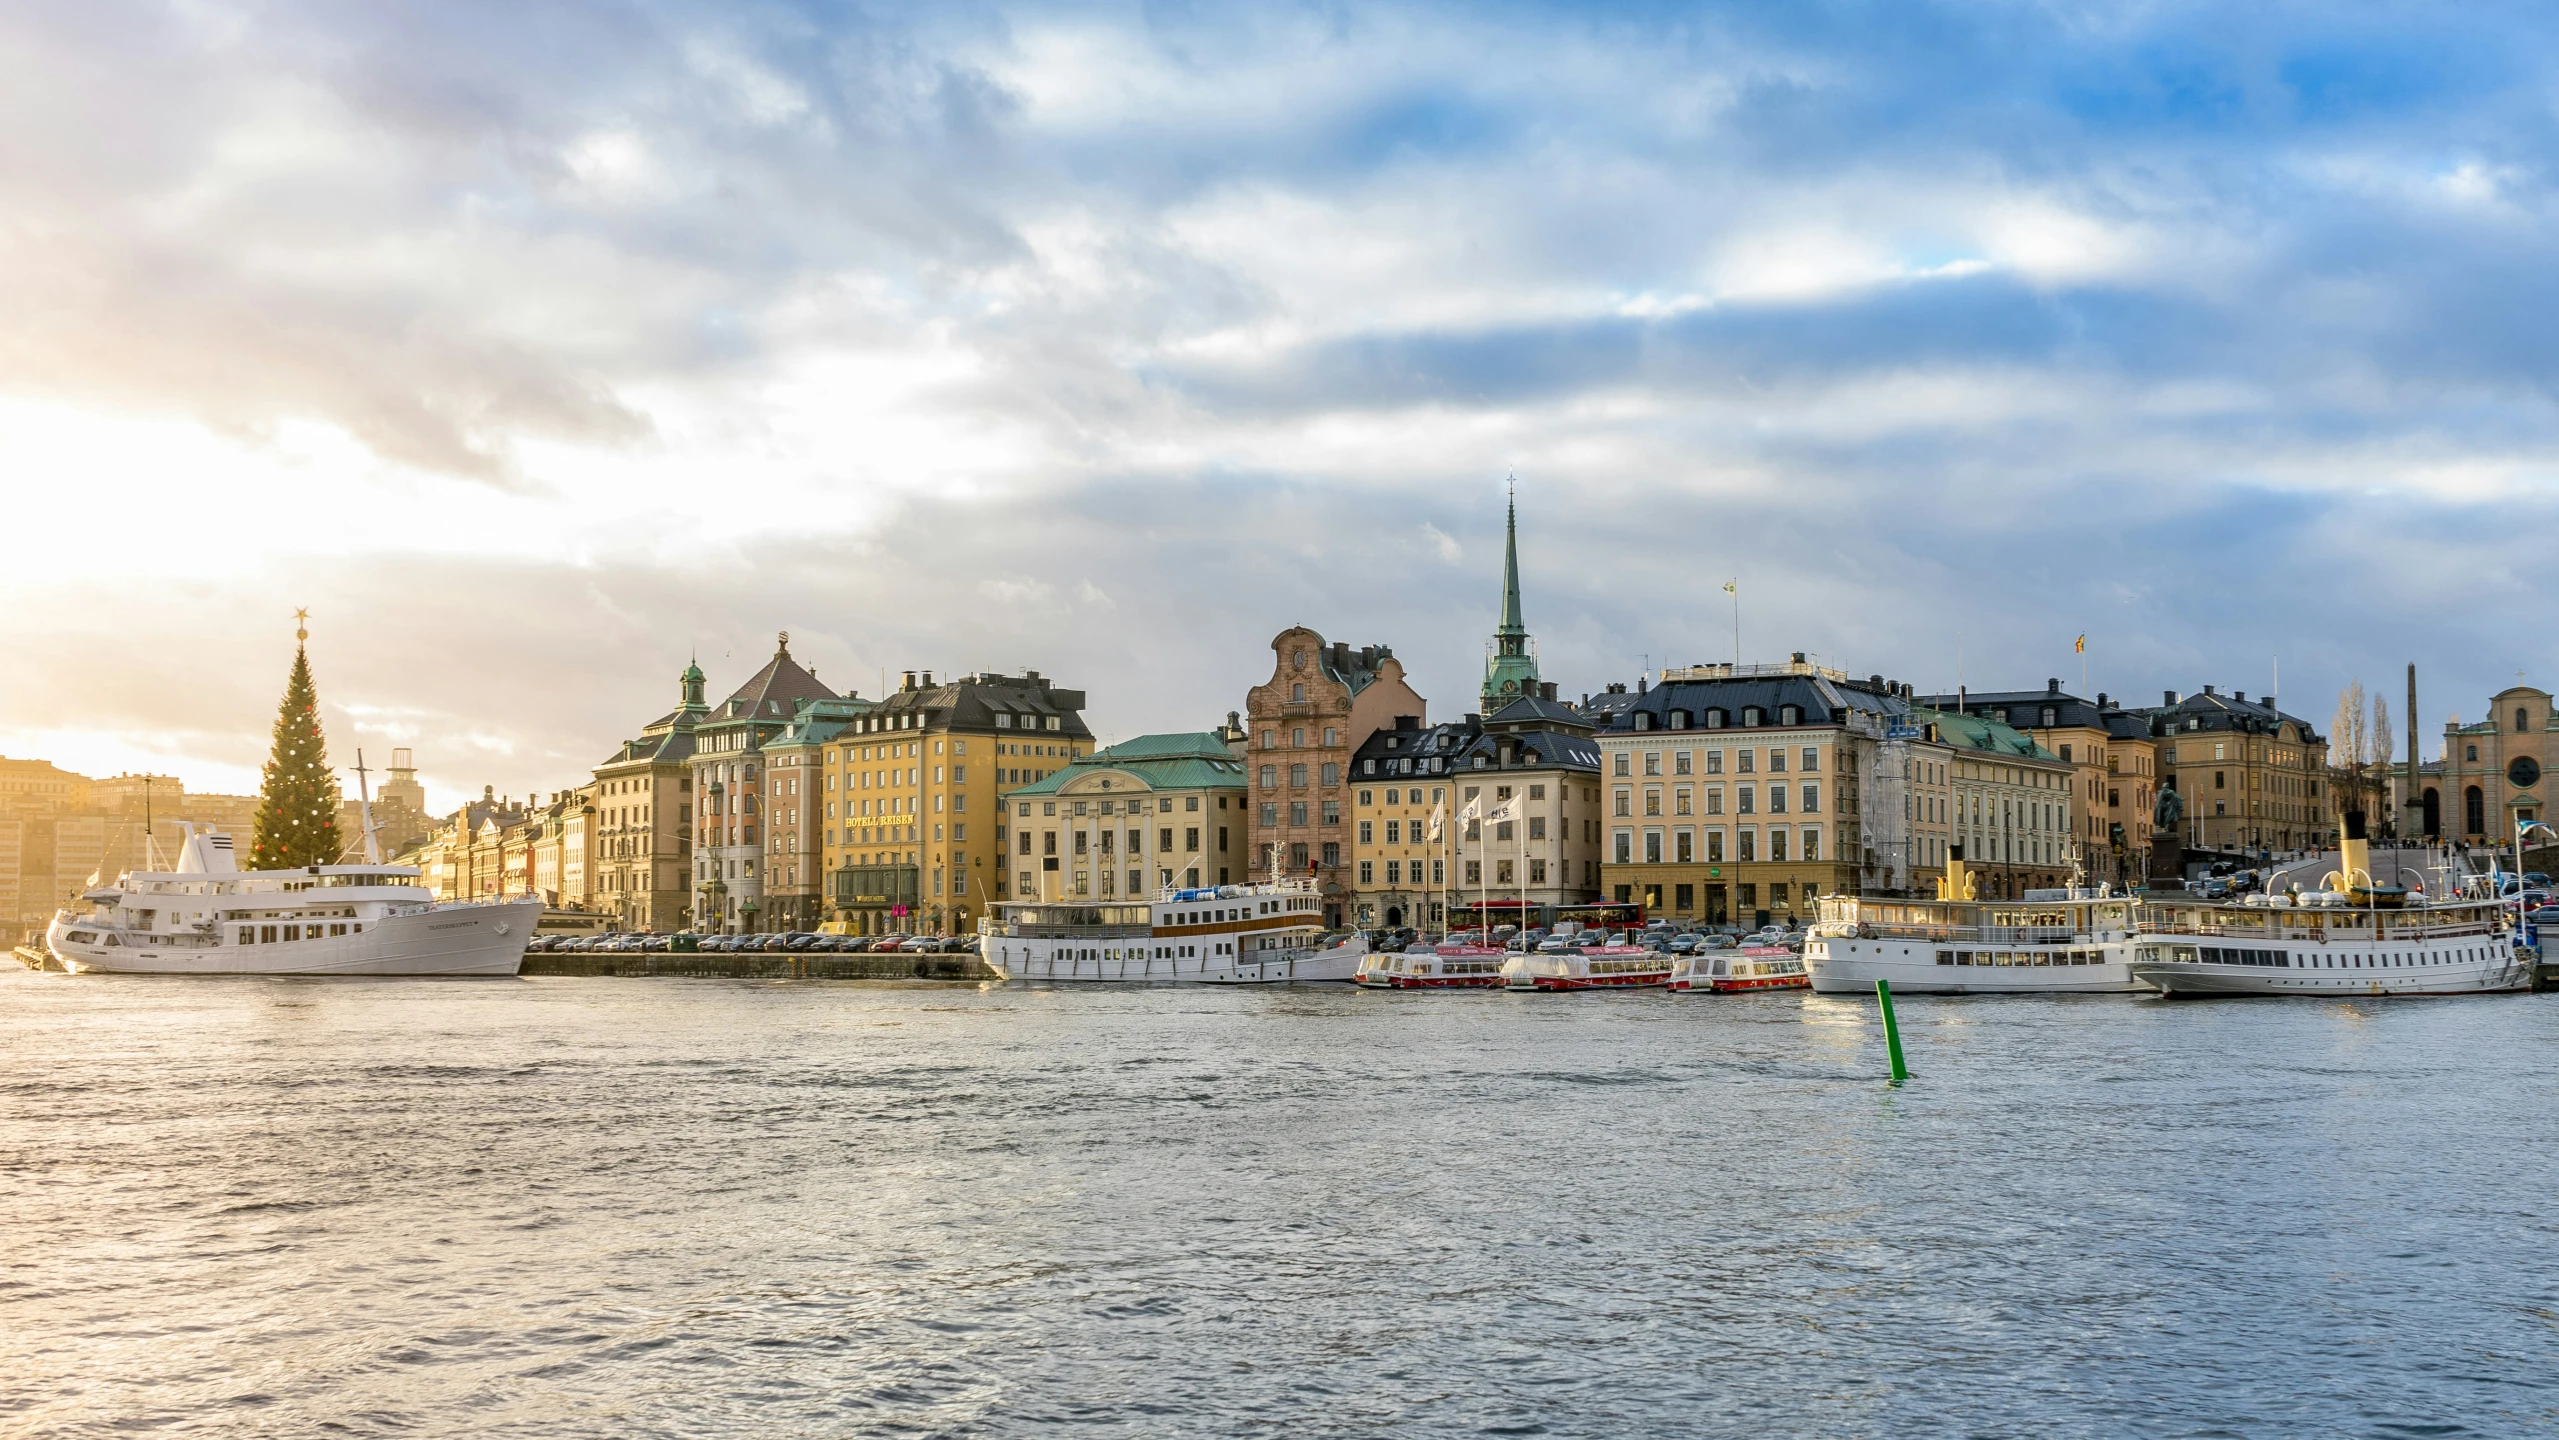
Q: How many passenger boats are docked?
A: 7